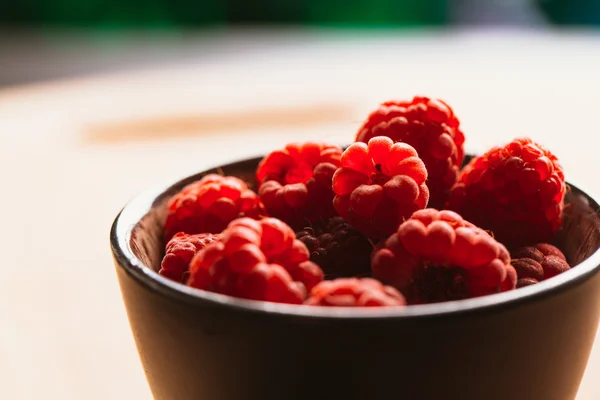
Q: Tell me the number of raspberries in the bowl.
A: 11